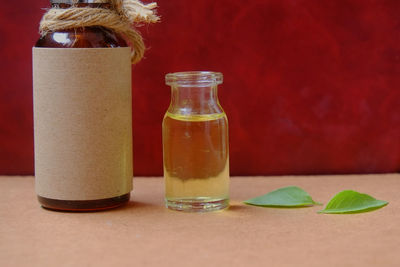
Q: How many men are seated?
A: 0